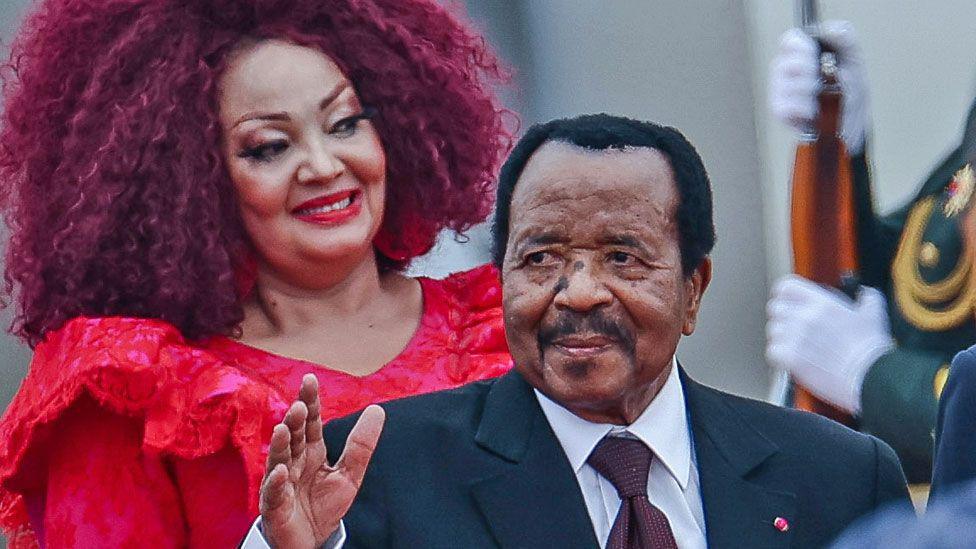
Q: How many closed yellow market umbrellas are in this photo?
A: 0